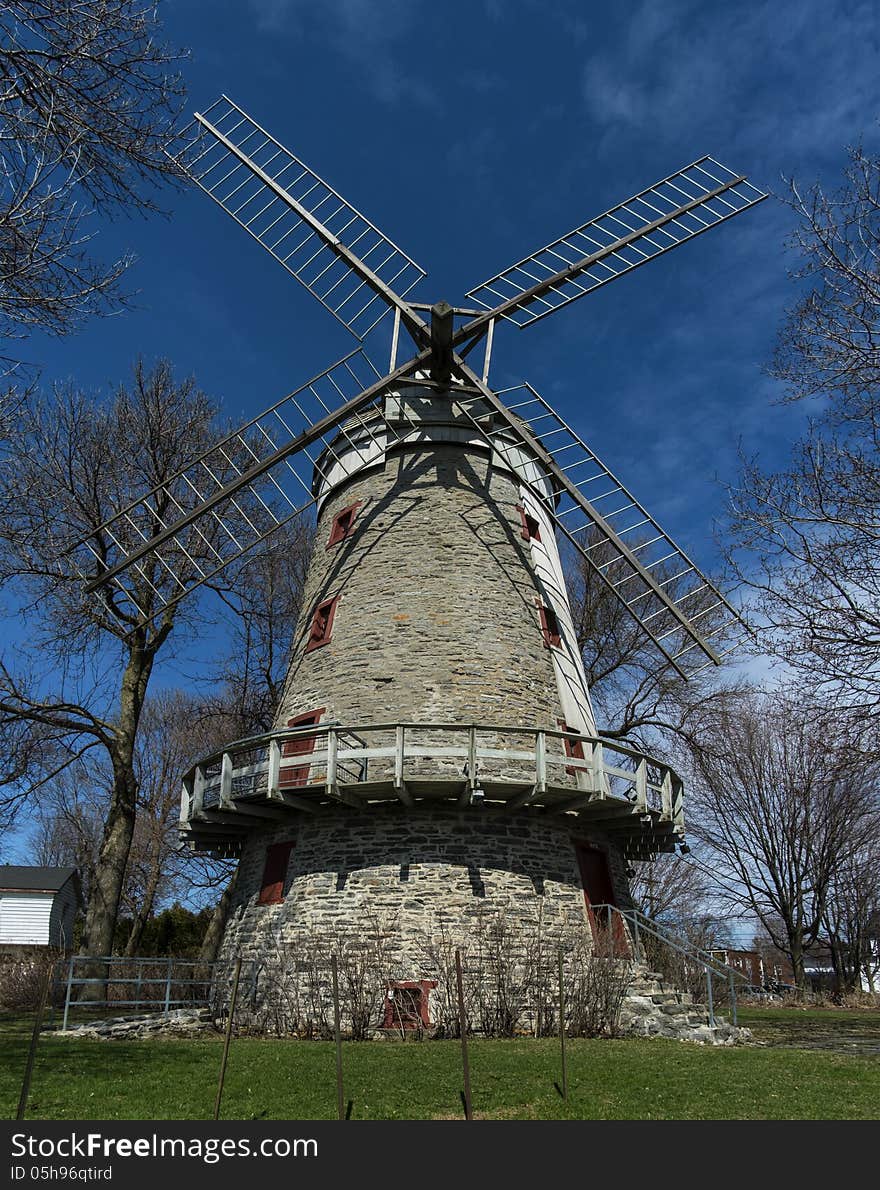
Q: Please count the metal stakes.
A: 5